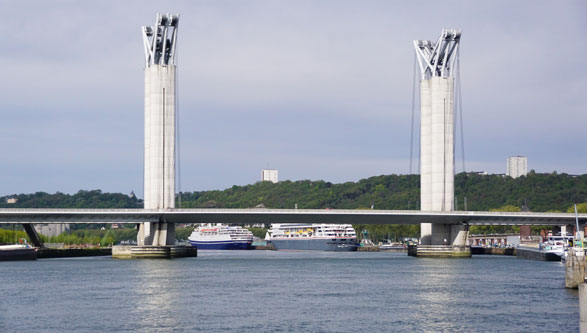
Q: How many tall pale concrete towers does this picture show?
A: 2